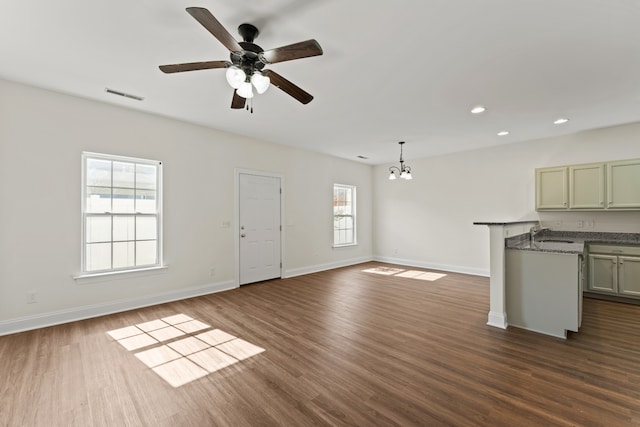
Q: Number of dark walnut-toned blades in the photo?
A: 5